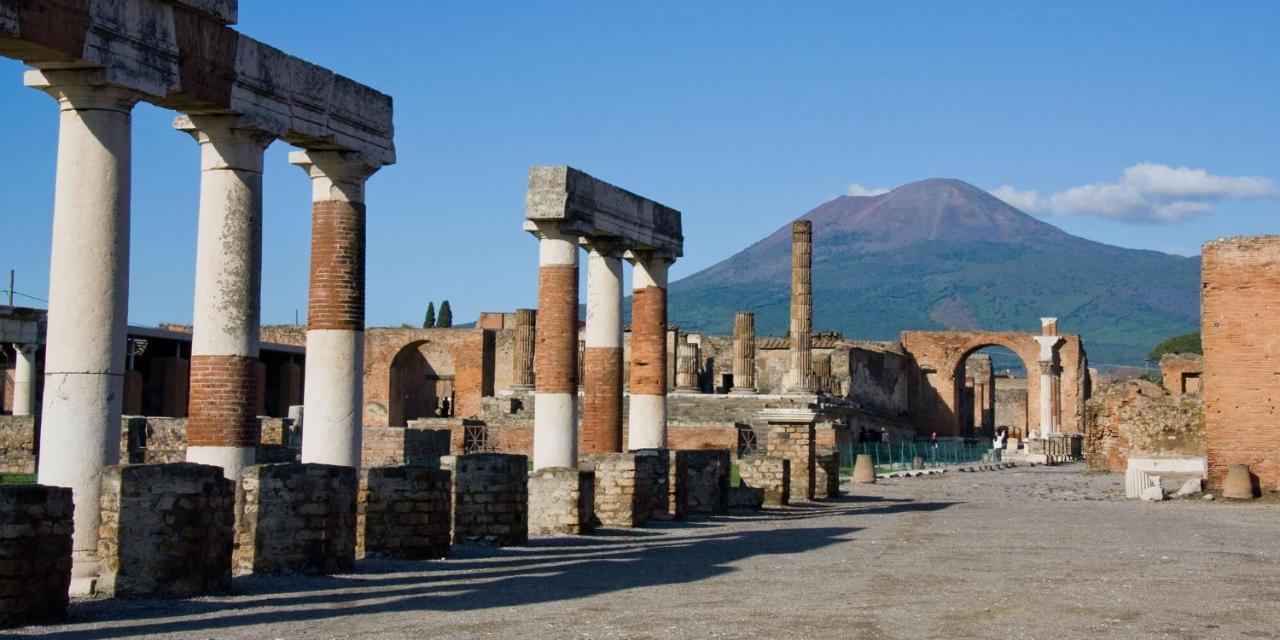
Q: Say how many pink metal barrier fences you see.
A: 2